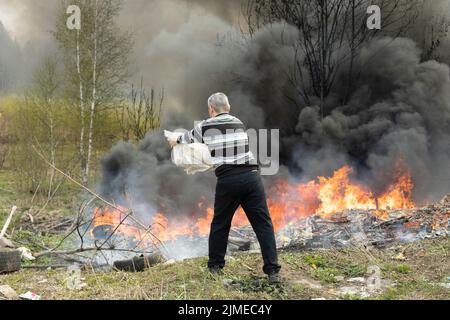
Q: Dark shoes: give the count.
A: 2